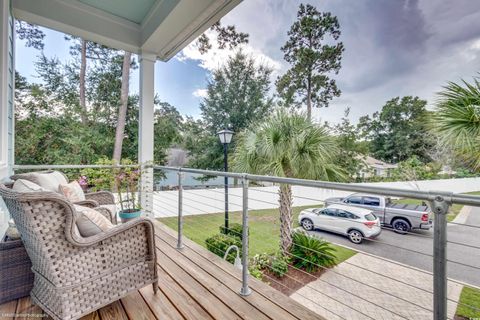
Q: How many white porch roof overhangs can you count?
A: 1